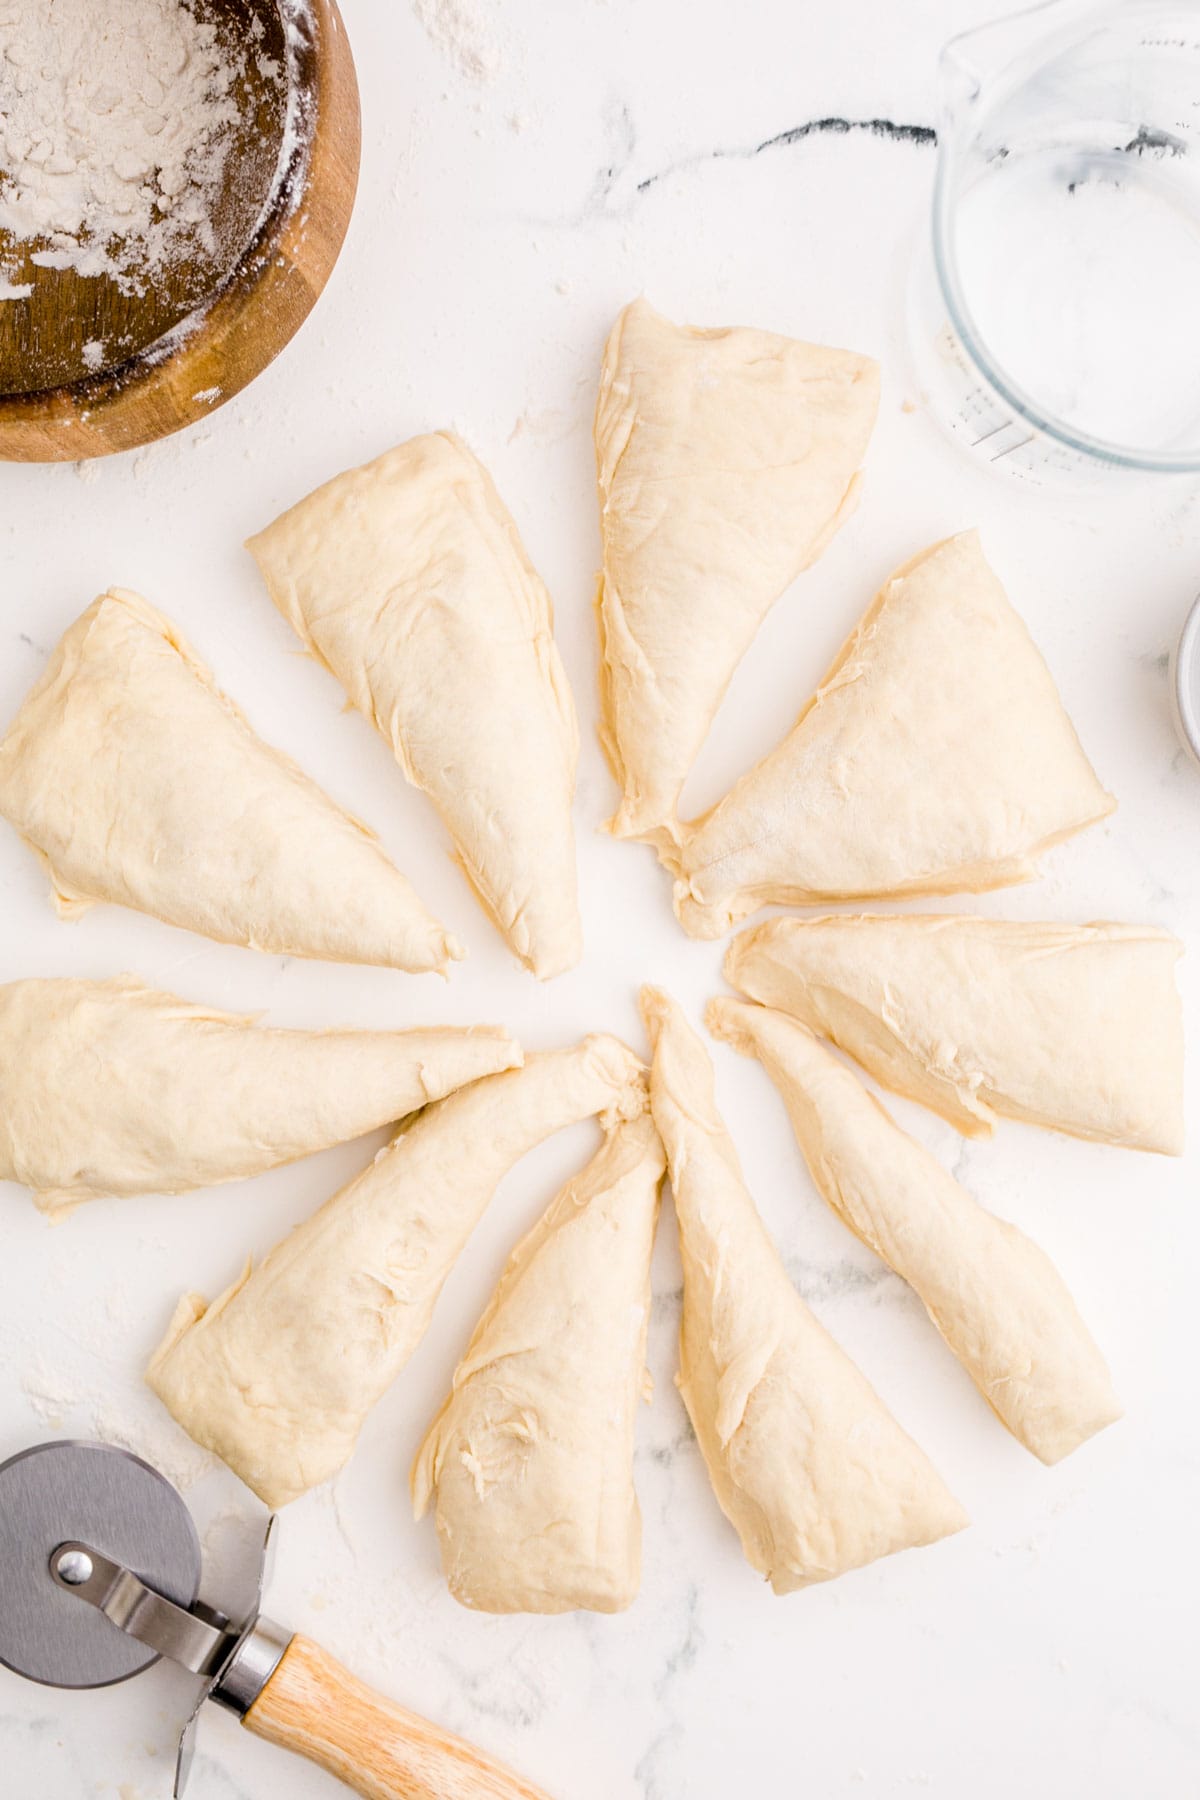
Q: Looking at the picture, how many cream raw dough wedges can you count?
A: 10